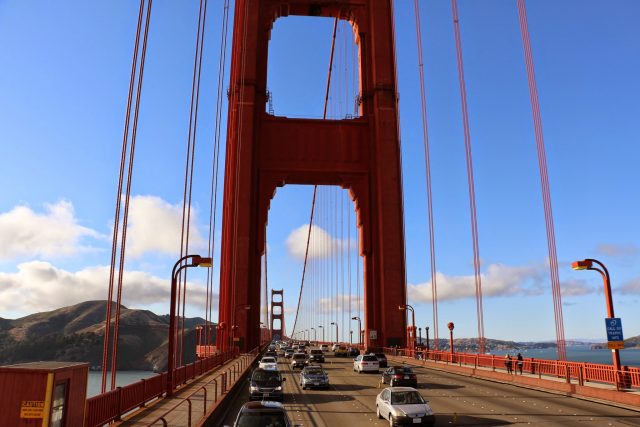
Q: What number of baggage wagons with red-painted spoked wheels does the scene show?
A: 0